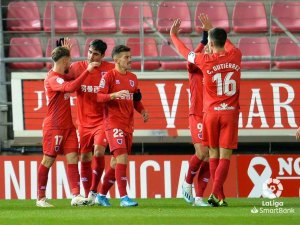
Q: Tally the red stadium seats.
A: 15